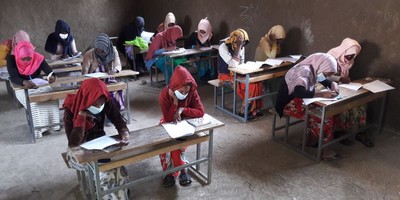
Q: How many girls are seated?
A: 14